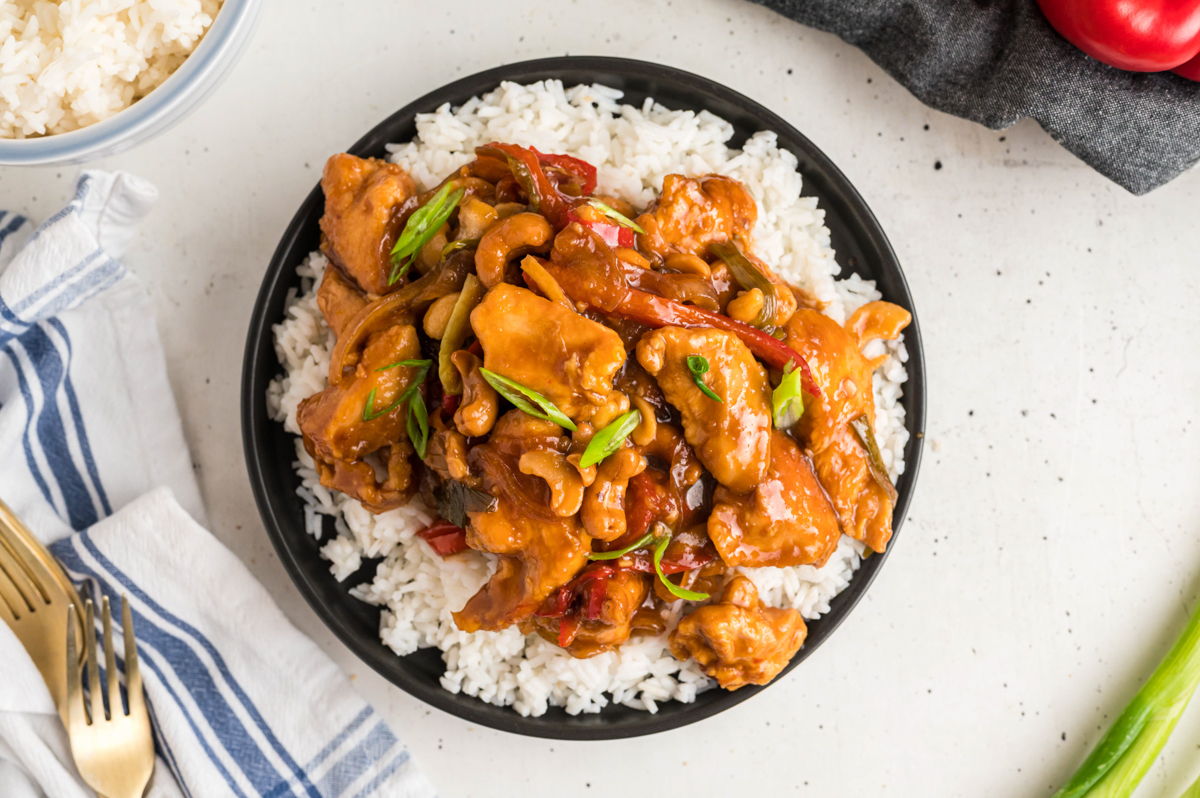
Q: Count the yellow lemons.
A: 0